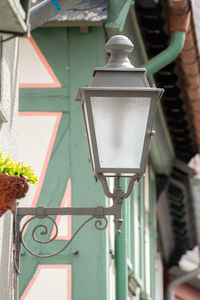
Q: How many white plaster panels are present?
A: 4